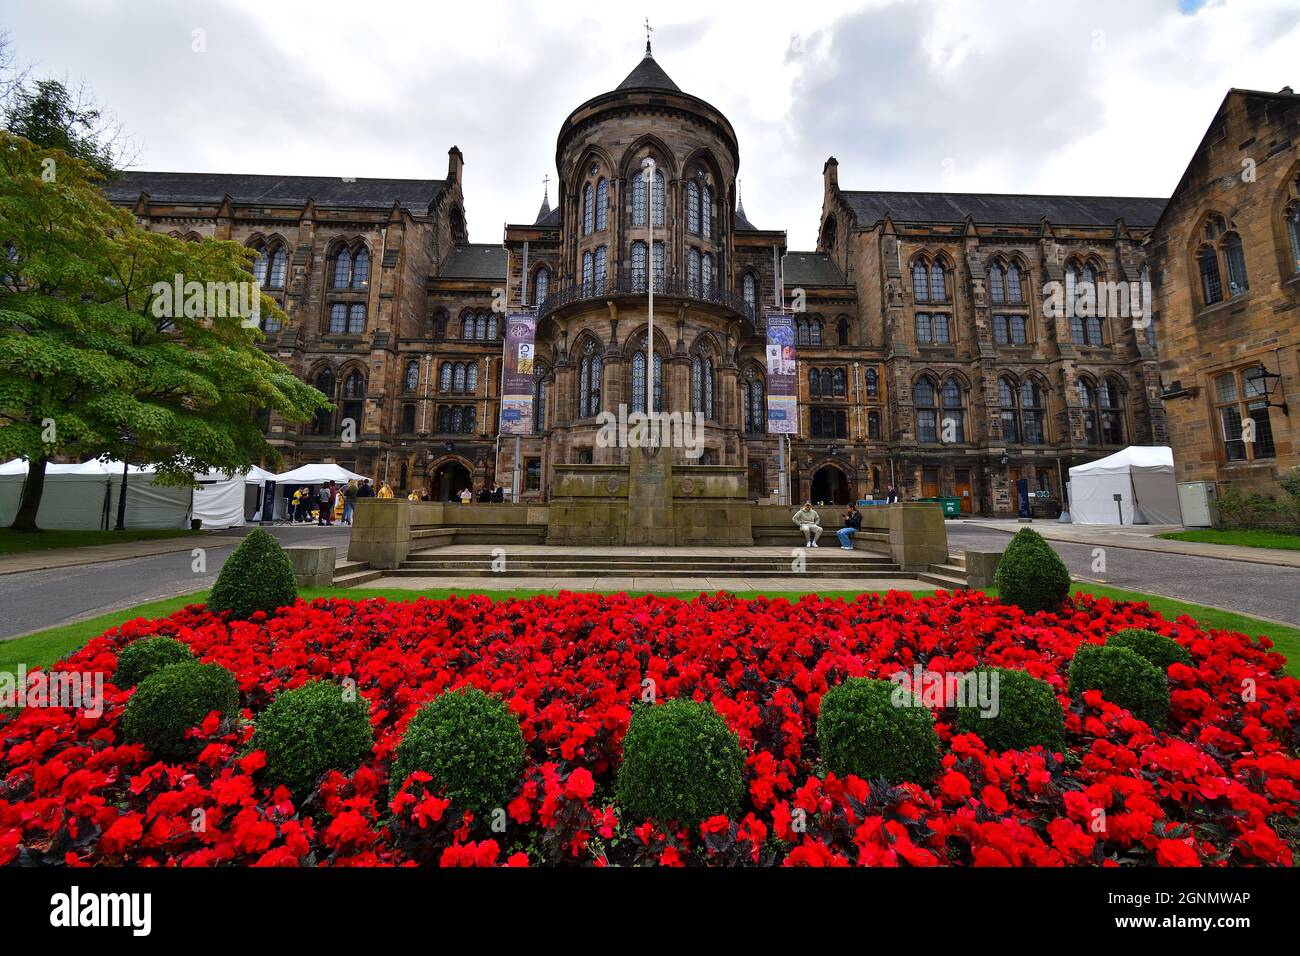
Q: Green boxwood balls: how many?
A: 9